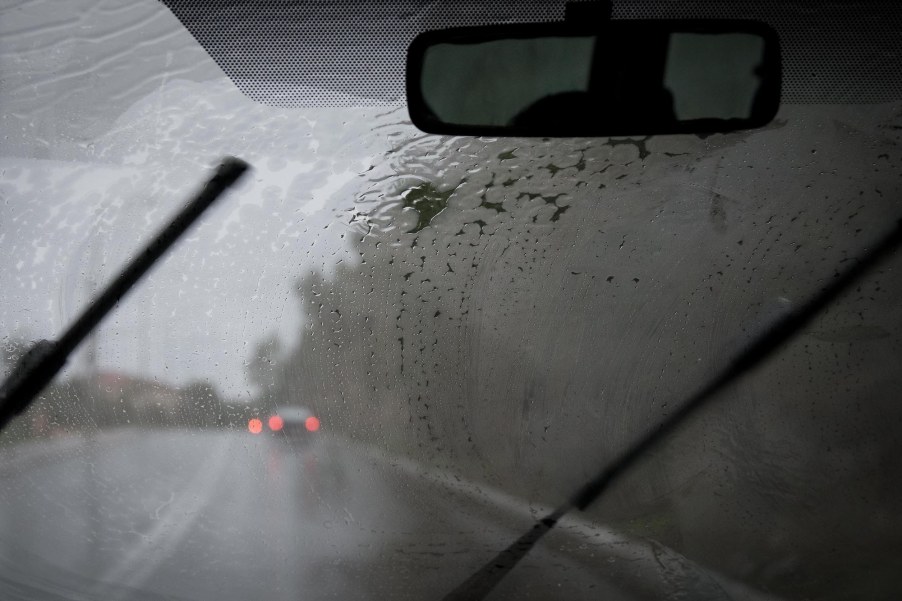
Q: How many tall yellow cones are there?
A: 0